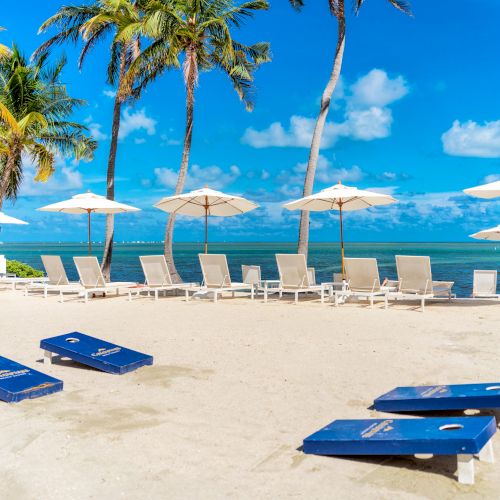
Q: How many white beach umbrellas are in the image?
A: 6